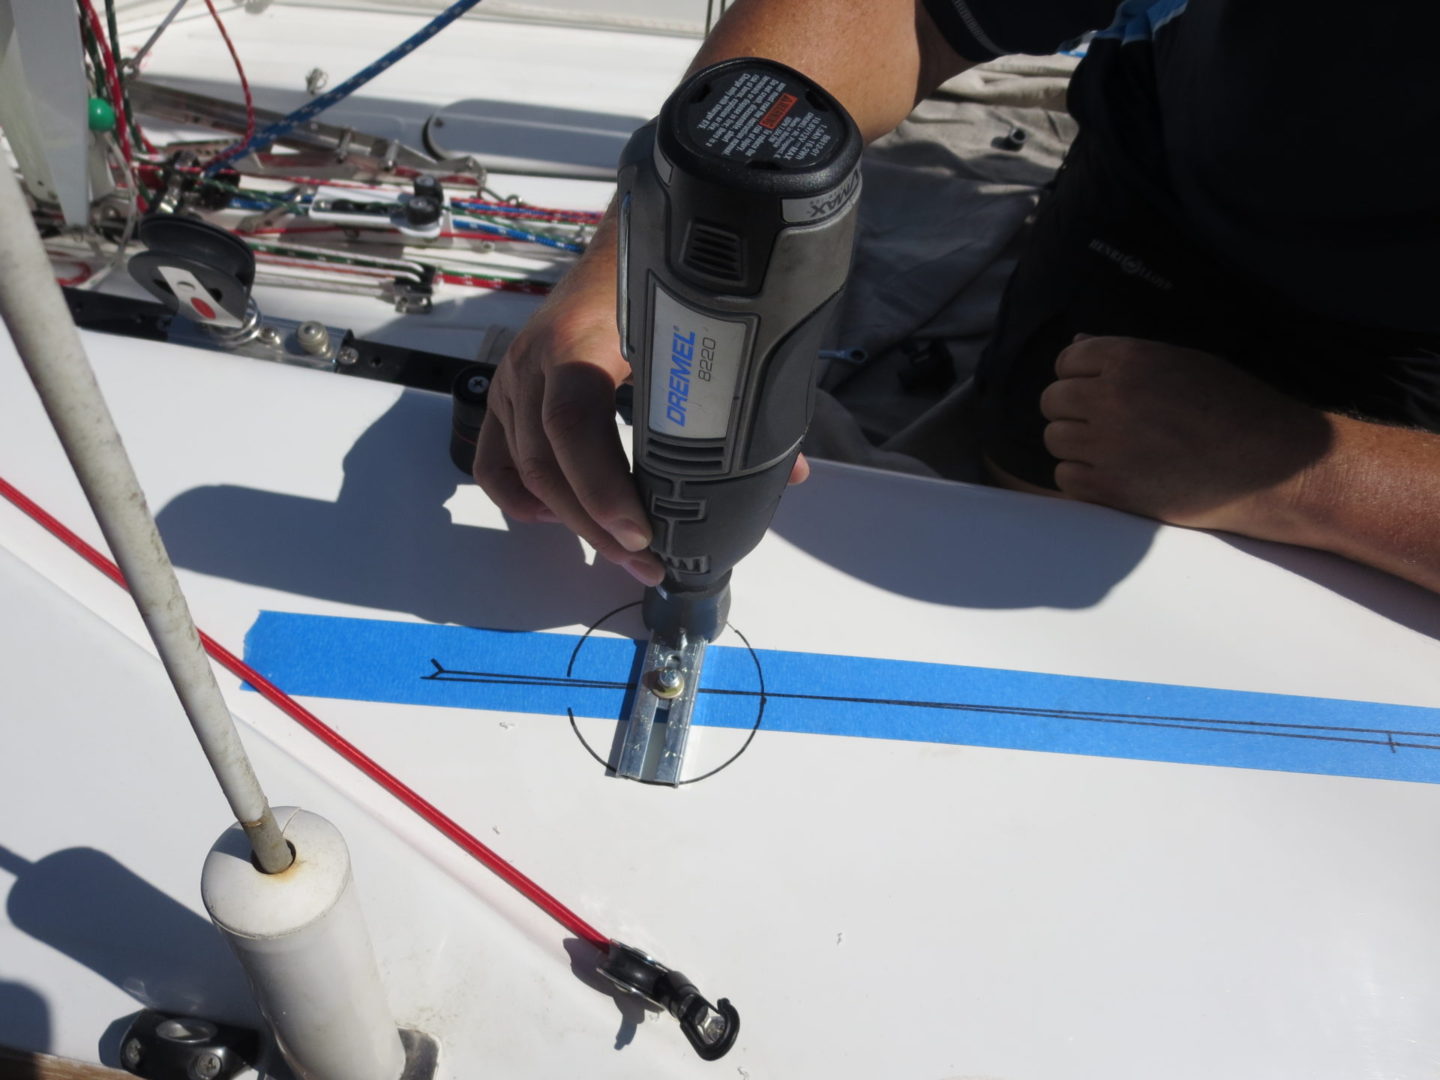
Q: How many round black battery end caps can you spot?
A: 1